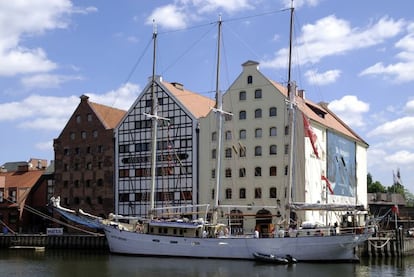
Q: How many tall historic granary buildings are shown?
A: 3